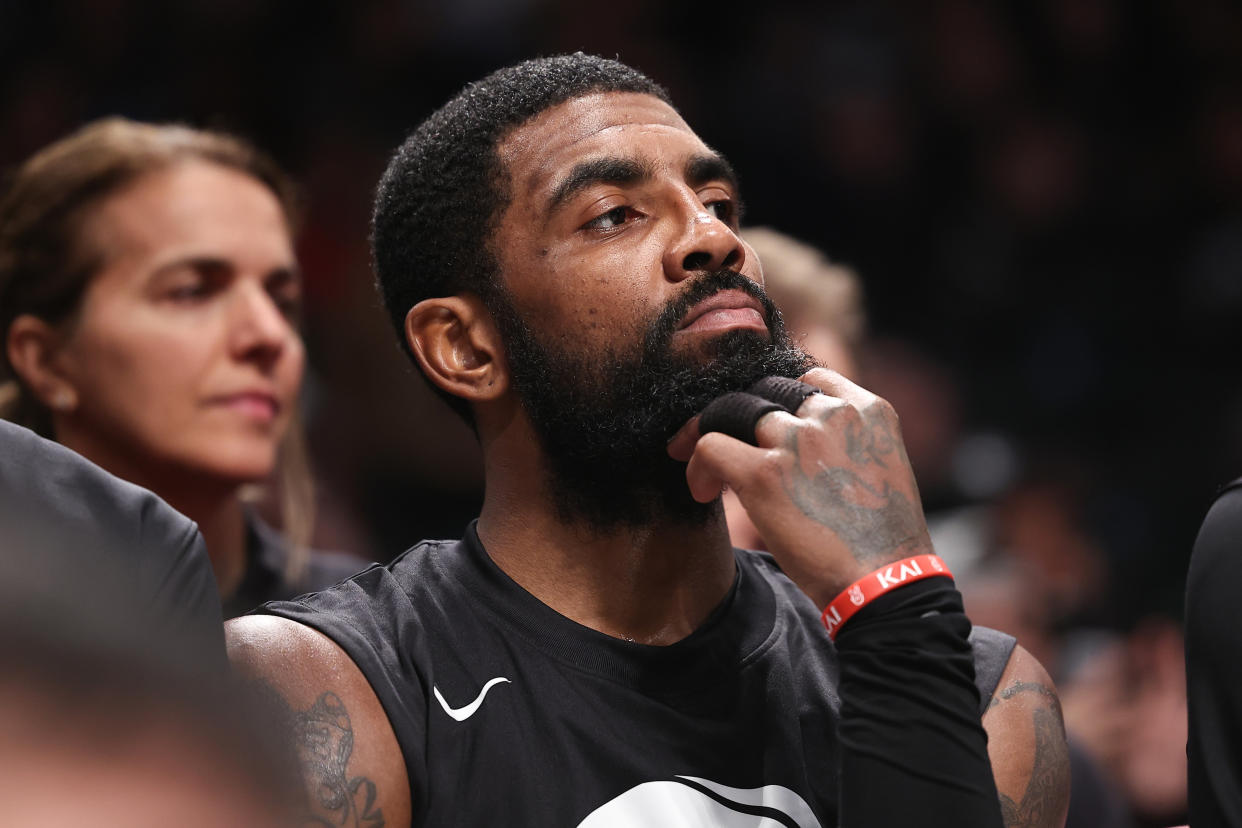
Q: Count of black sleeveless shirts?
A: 1